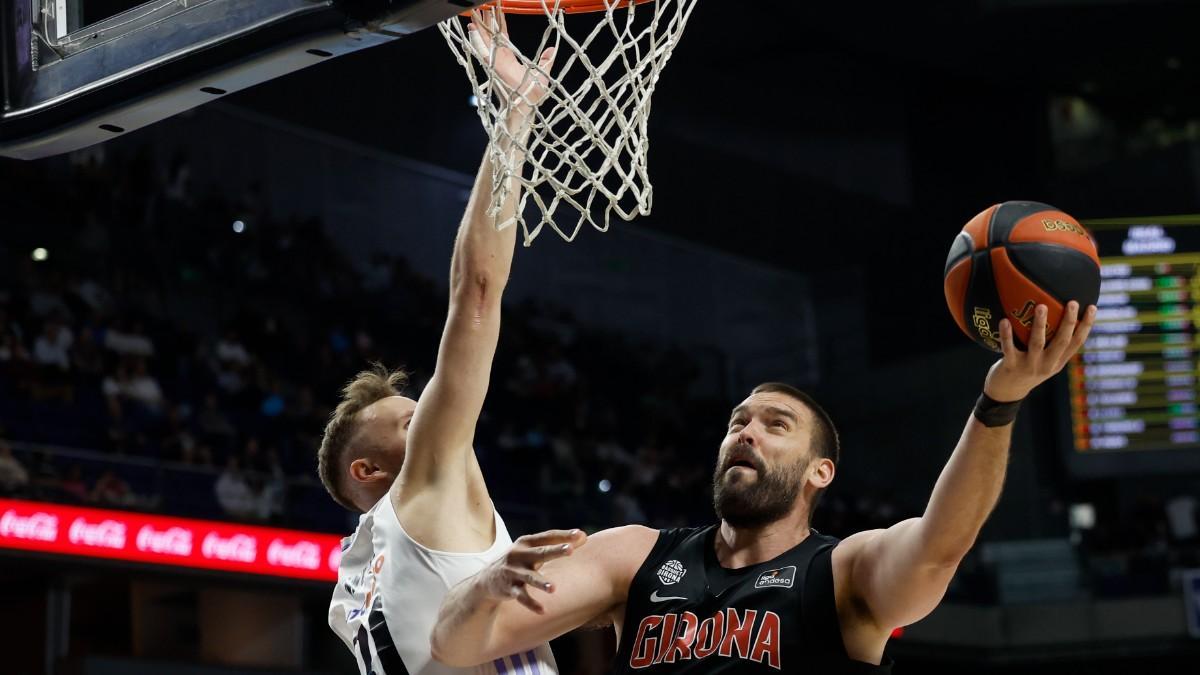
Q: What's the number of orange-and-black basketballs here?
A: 1